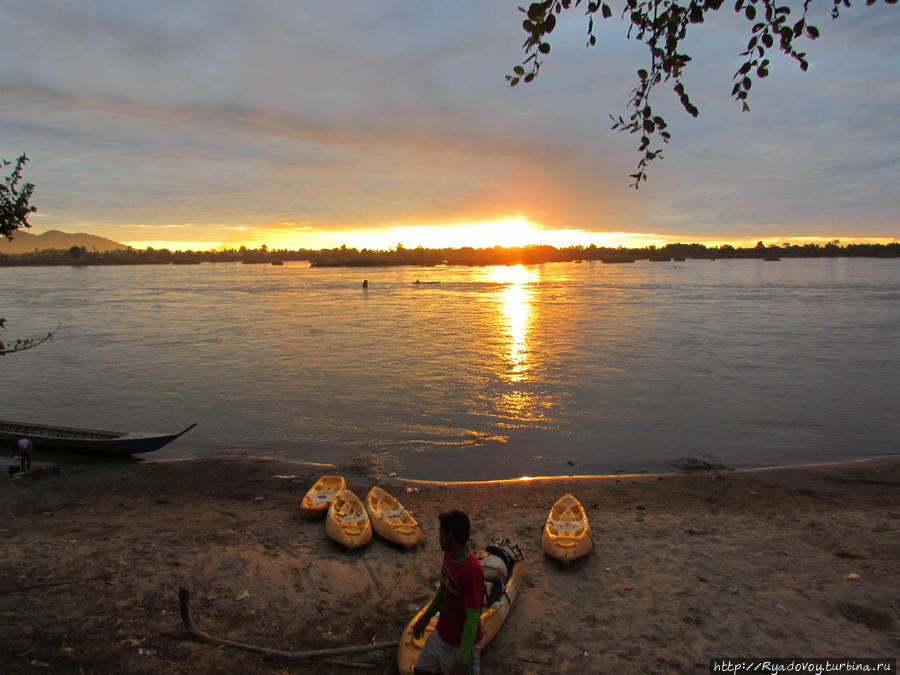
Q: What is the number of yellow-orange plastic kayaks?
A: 5